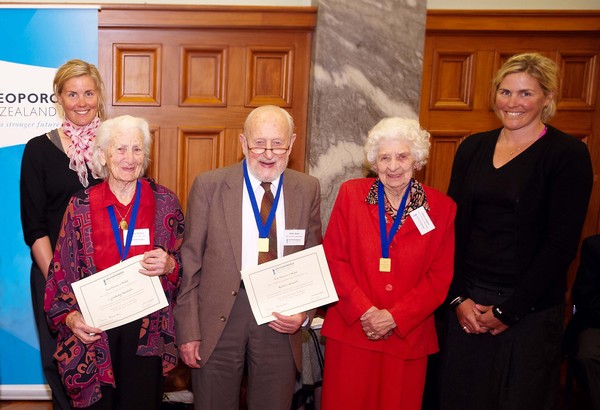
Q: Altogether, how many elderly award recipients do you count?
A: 3